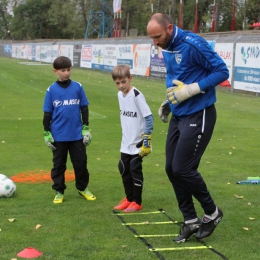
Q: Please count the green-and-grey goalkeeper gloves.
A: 2